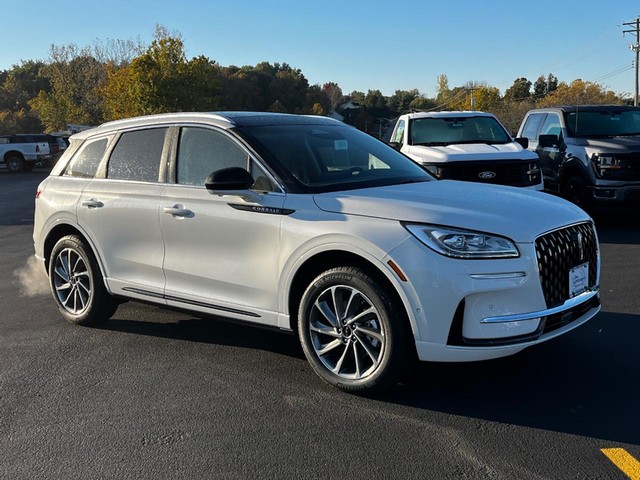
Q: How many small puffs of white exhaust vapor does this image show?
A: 1